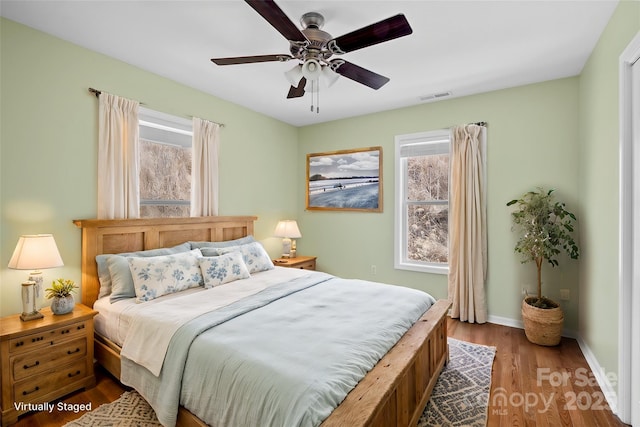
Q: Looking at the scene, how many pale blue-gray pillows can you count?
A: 4